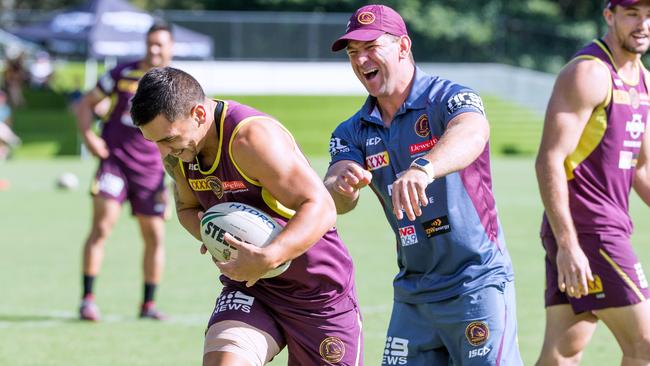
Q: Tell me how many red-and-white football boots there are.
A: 2